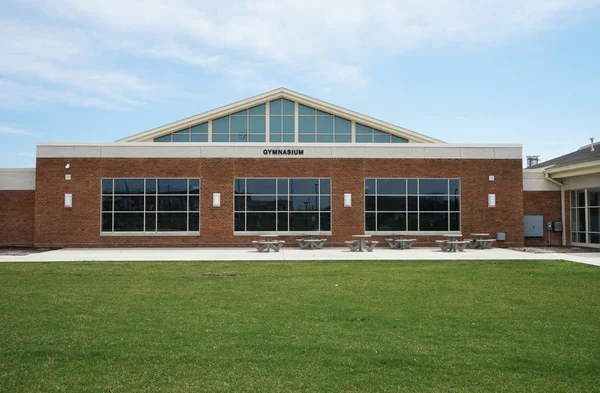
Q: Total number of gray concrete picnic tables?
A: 6